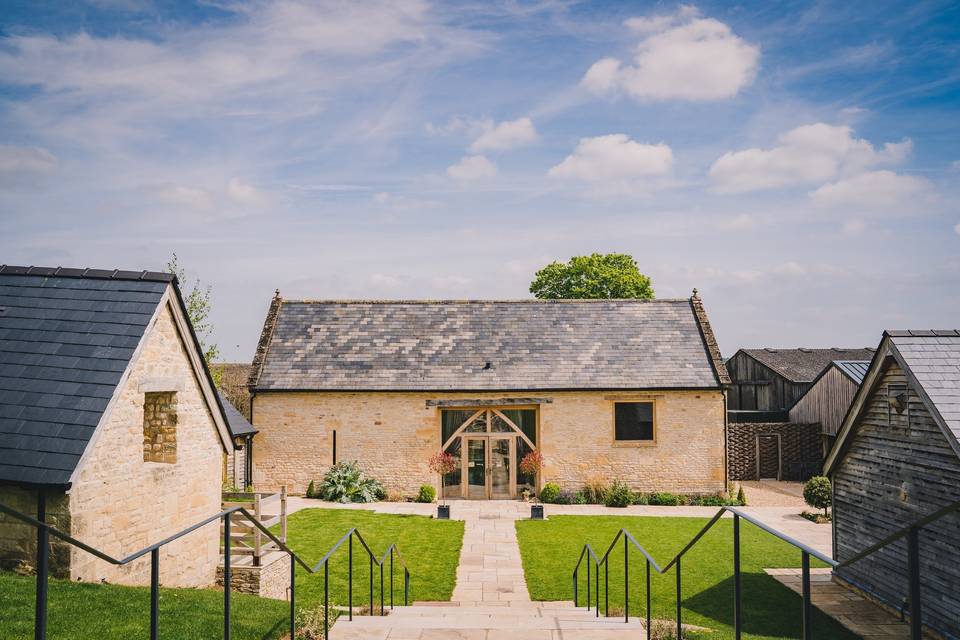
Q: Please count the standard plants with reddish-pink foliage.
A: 2